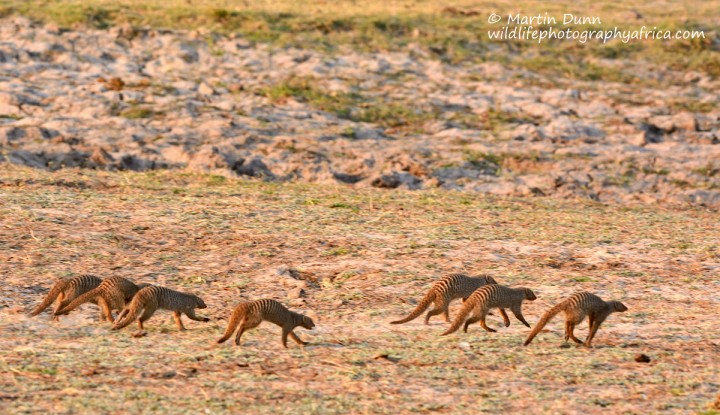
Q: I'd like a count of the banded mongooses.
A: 7